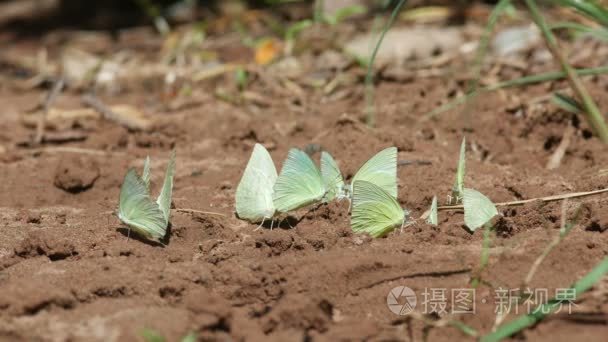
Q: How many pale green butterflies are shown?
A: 11